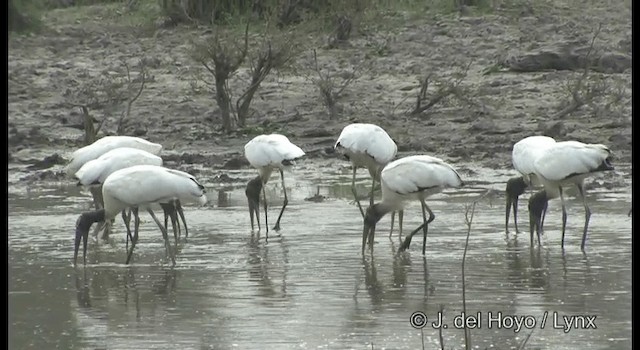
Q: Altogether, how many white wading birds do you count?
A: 8